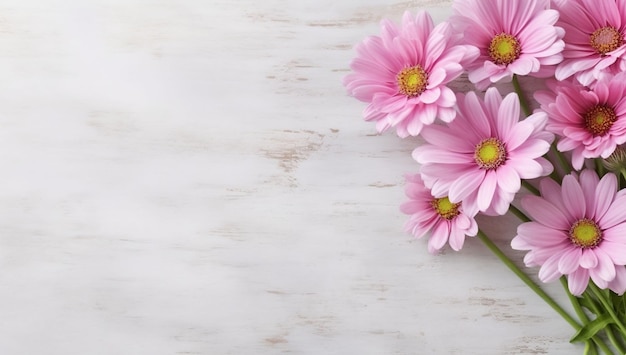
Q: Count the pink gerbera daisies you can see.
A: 7